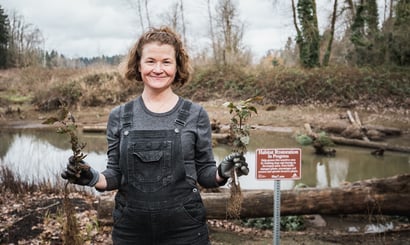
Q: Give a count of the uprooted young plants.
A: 2